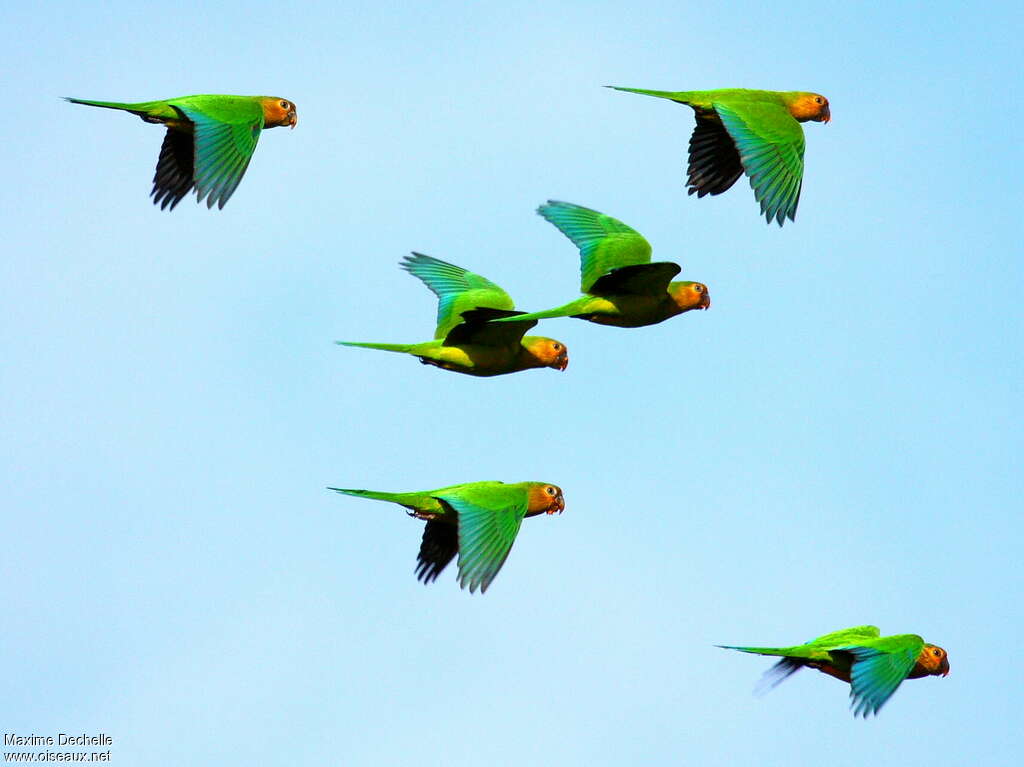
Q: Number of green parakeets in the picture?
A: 6